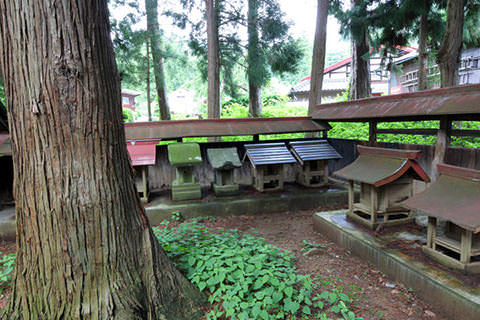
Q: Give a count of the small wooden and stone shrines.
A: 7